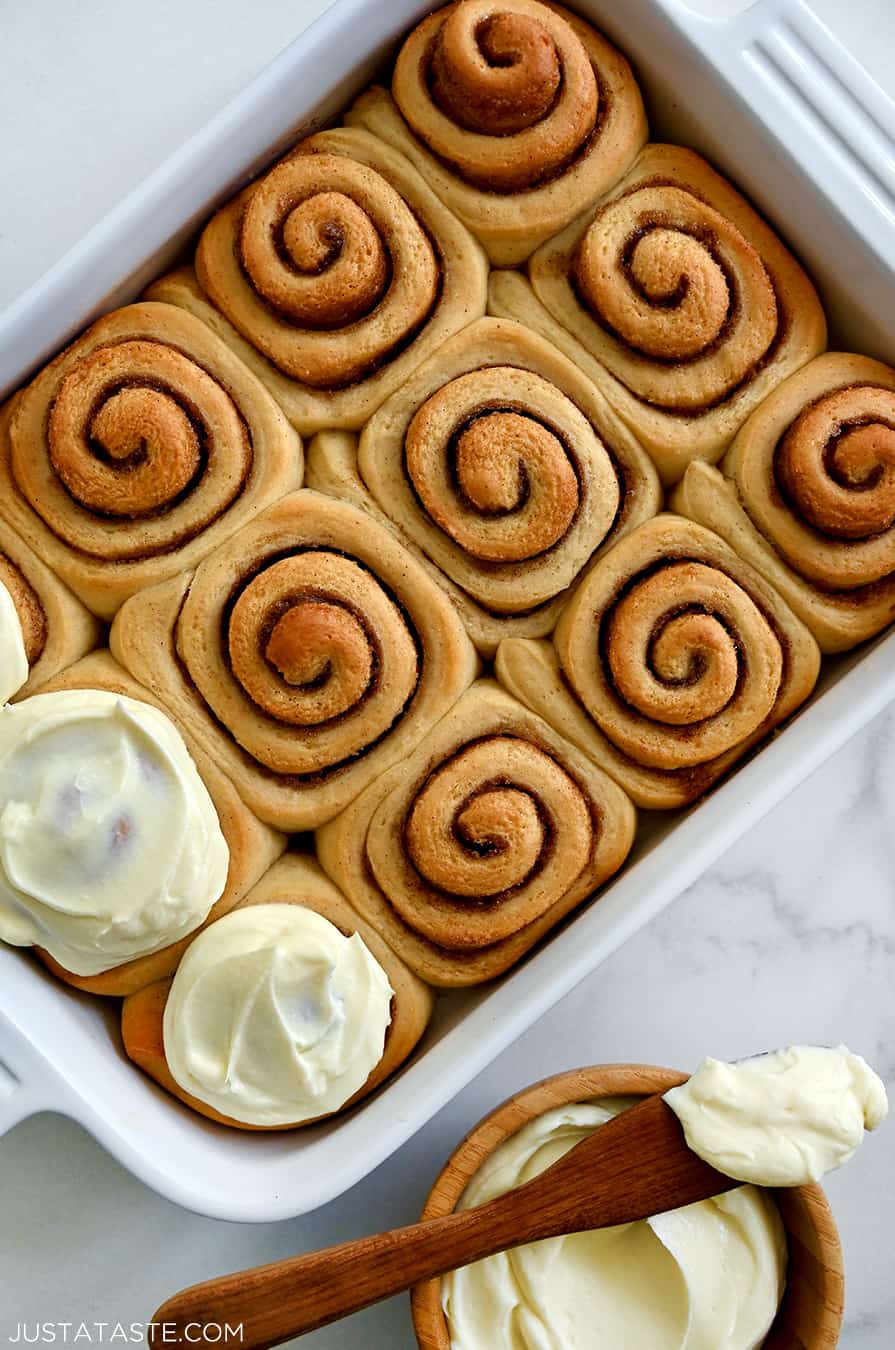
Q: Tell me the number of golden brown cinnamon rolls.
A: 9